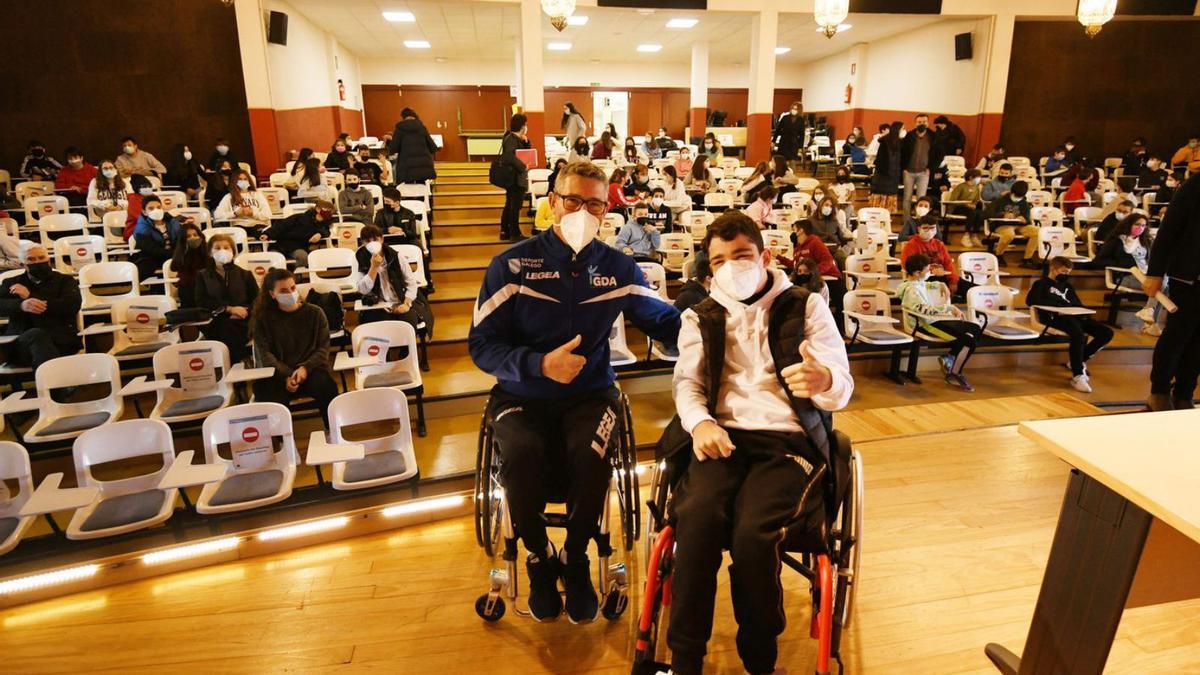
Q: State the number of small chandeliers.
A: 3